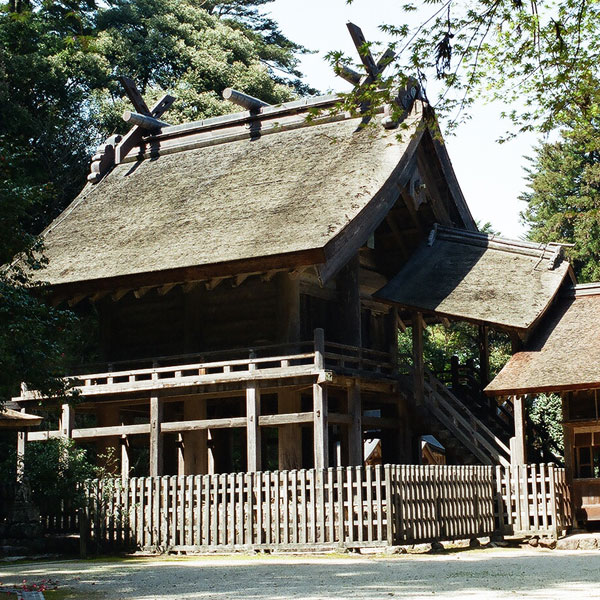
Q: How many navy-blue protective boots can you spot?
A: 0